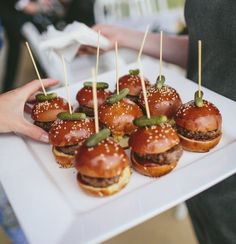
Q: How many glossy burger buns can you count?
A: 9